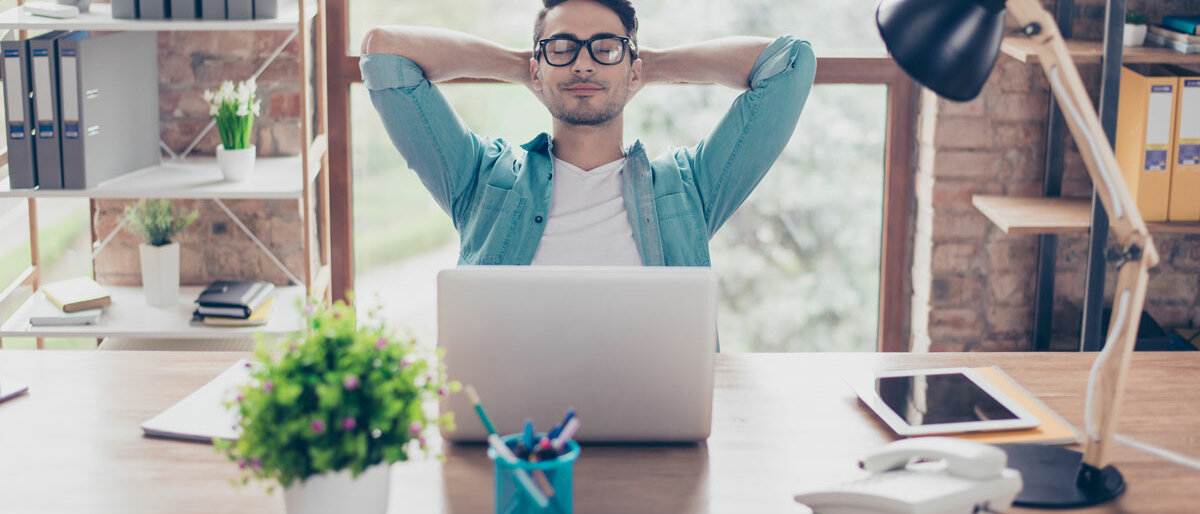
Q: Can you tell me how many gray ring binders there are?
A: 9